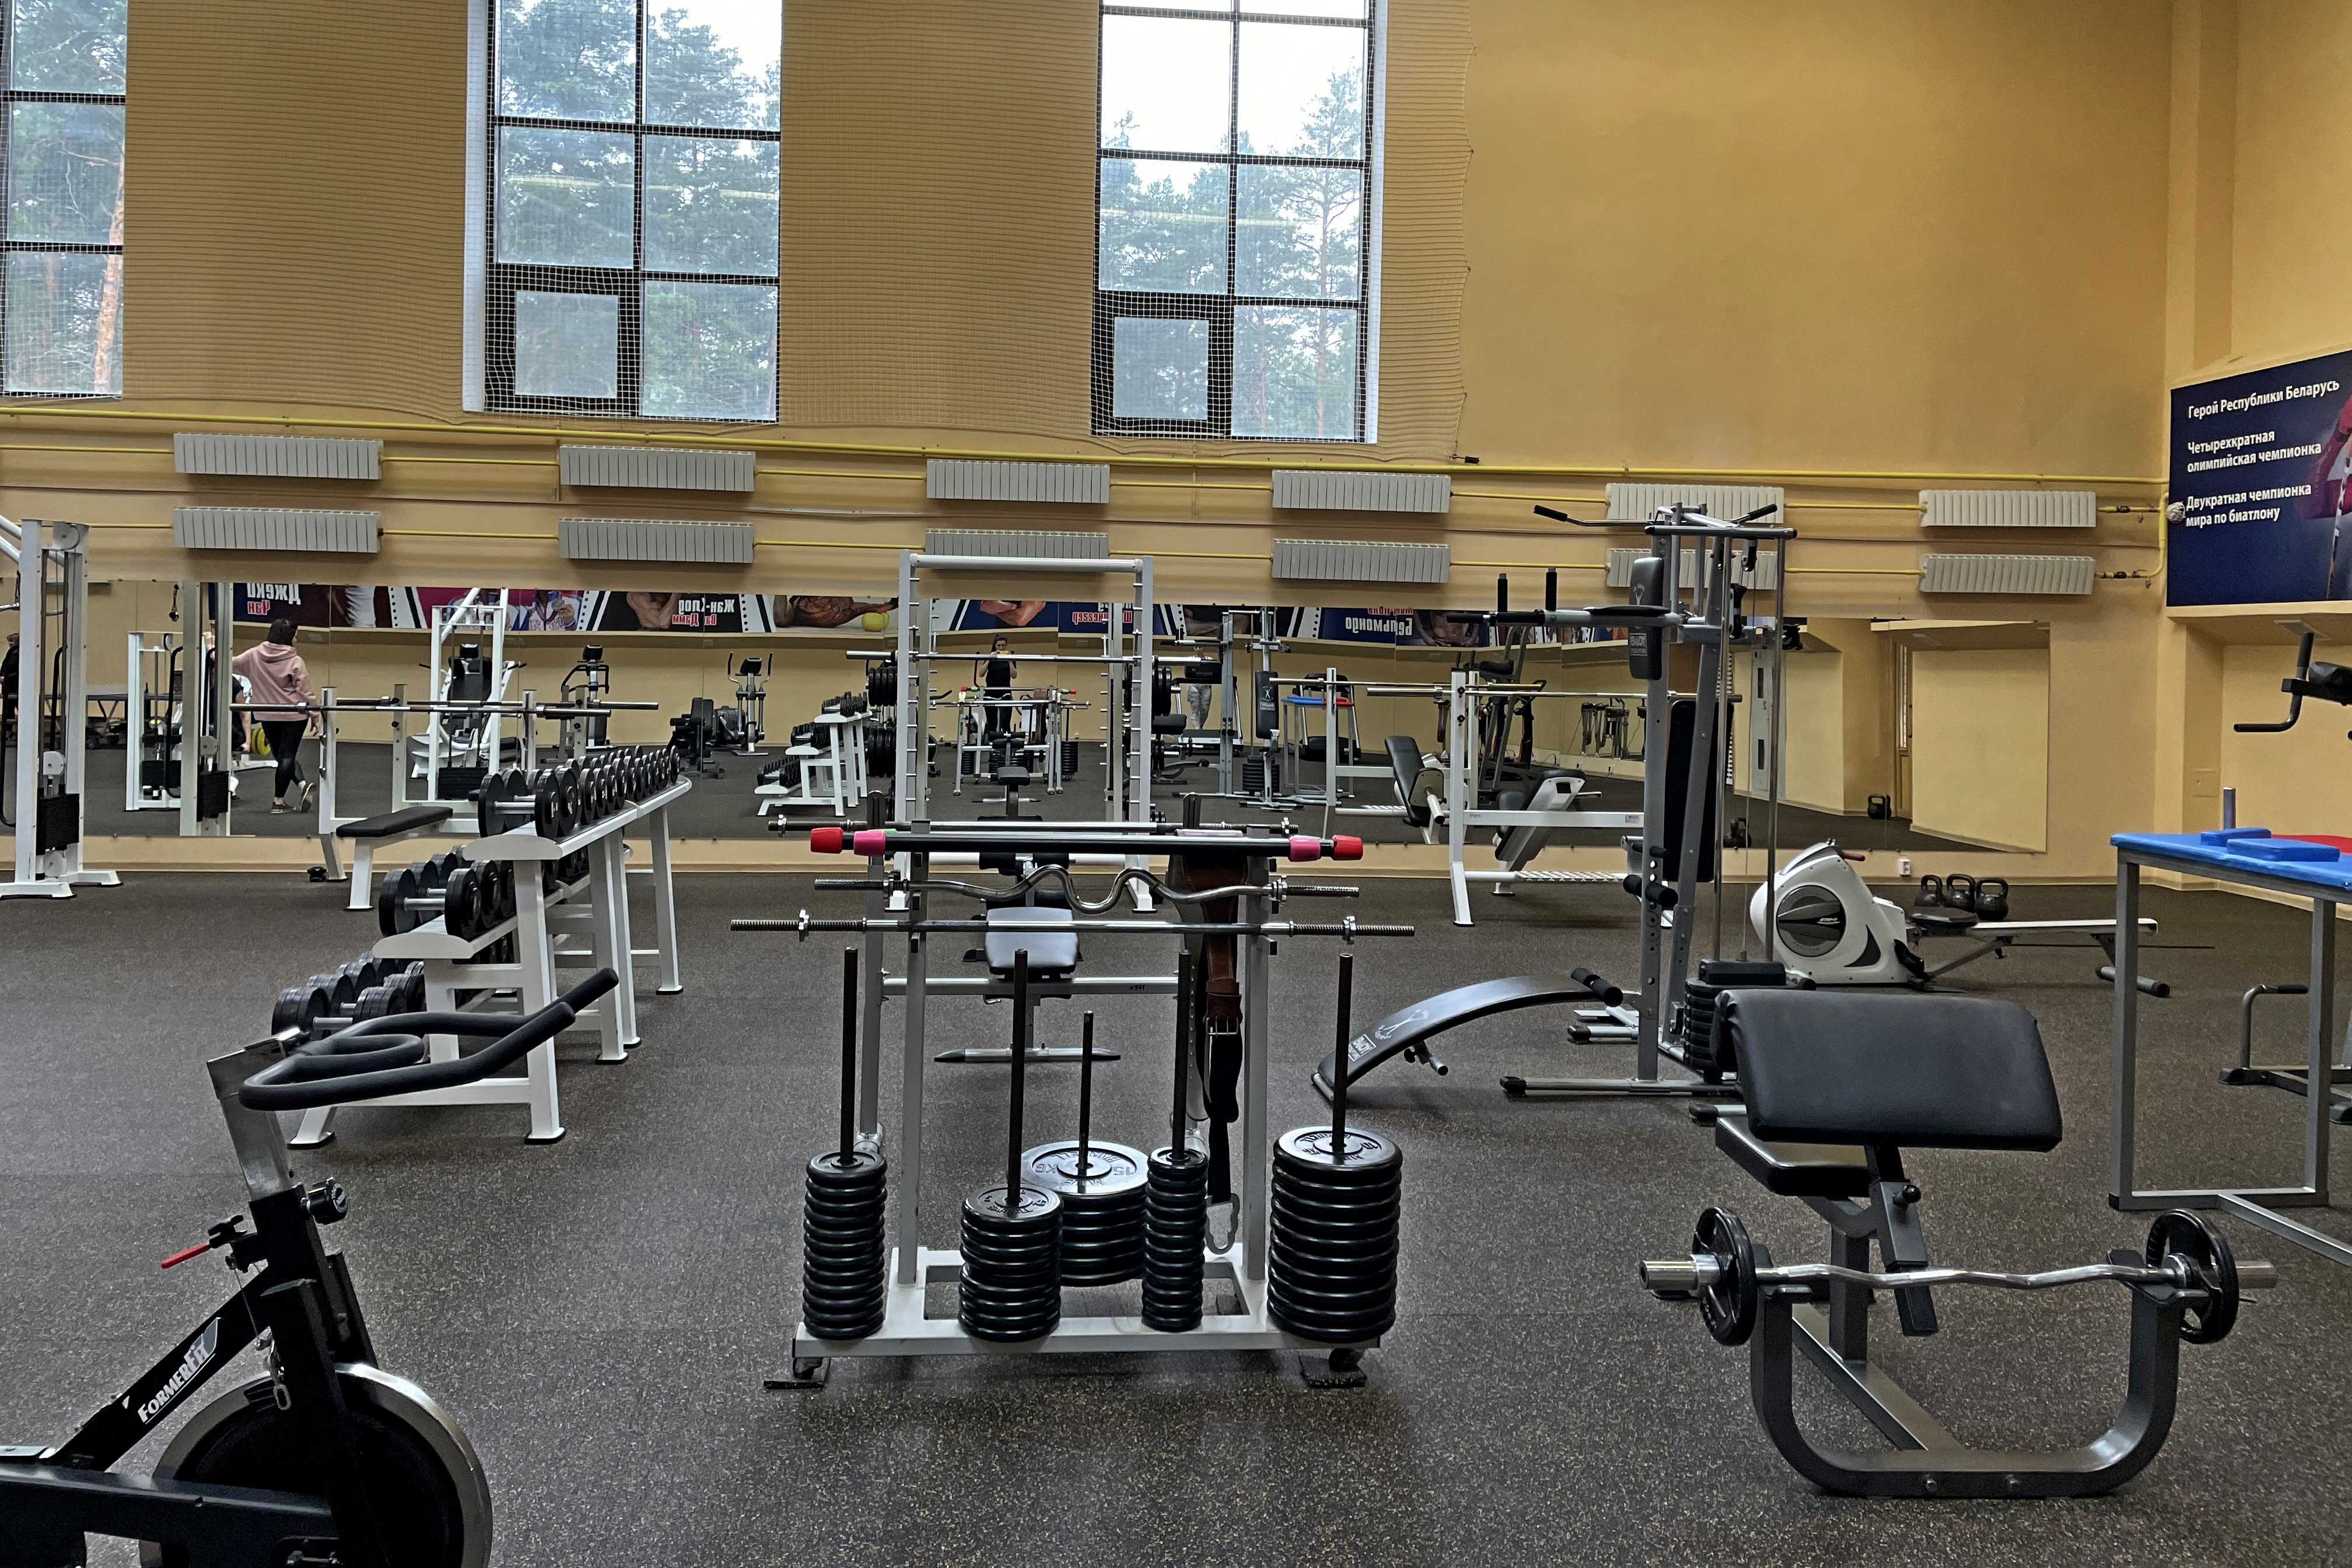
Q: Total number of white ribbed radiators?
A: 12